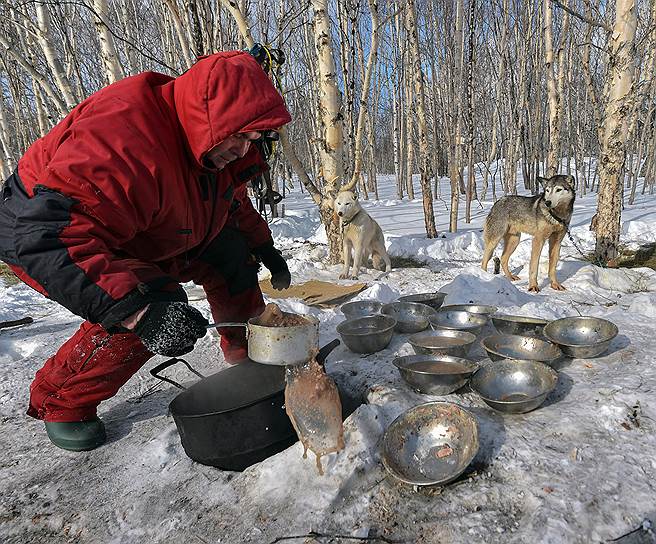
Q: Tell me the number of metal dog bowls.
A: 13